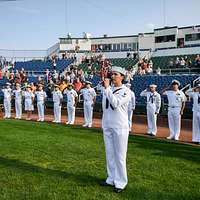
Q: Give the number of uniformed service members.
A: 12